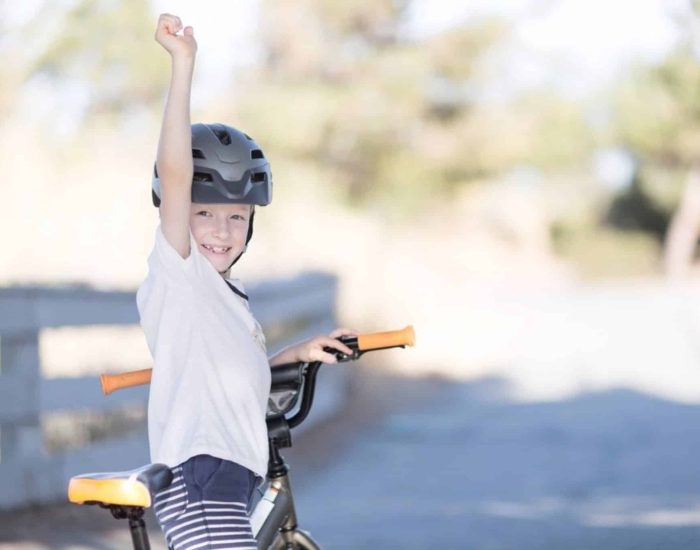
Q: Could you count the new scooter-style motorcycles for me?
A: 0